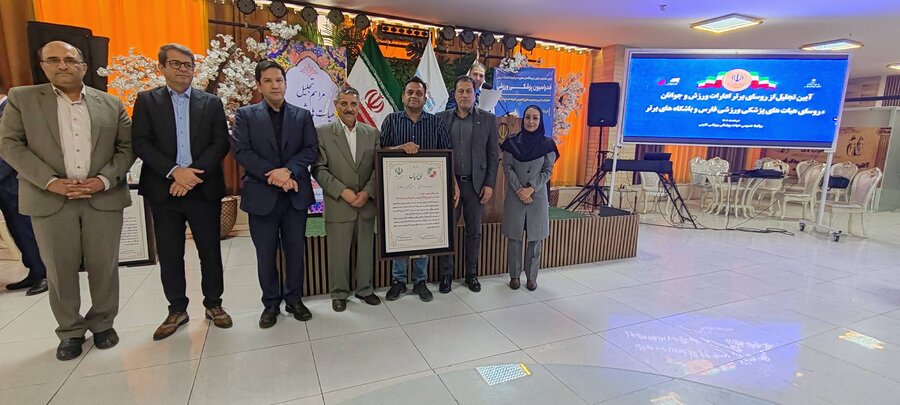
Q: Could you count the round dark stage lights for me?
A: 10